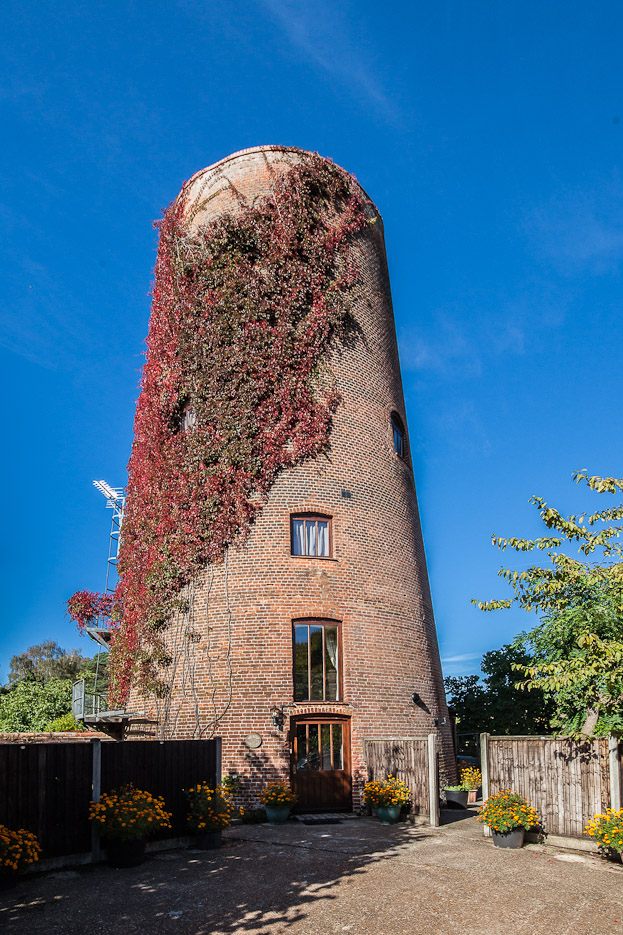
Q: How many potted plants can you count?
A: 9